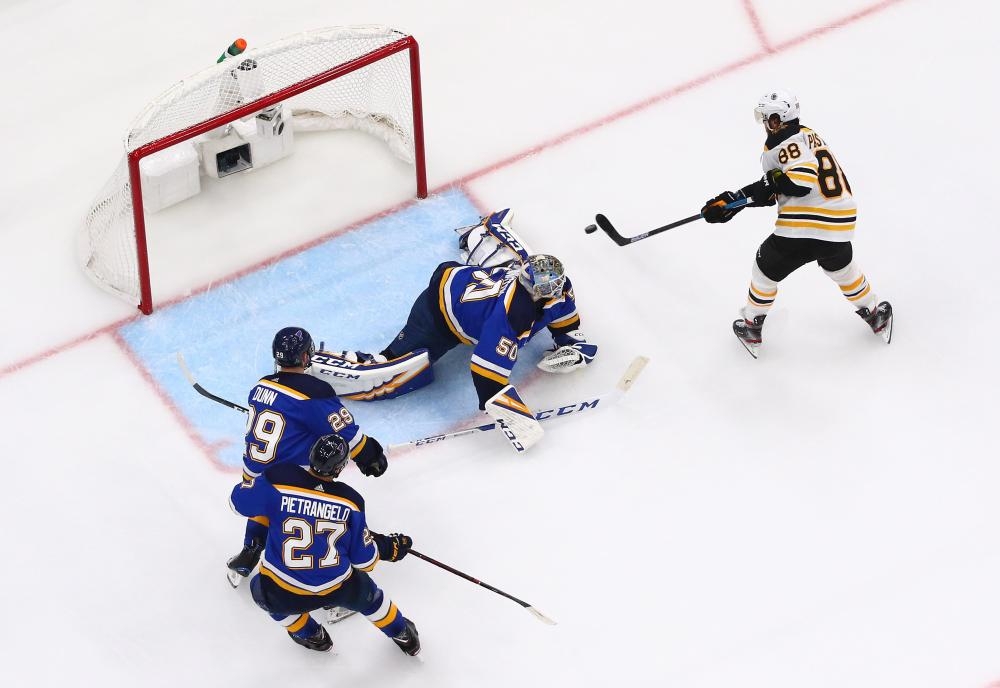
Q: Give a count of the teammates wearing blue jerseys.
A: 3